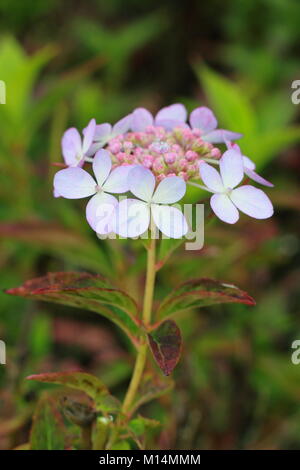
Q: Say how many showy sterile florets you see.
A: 8